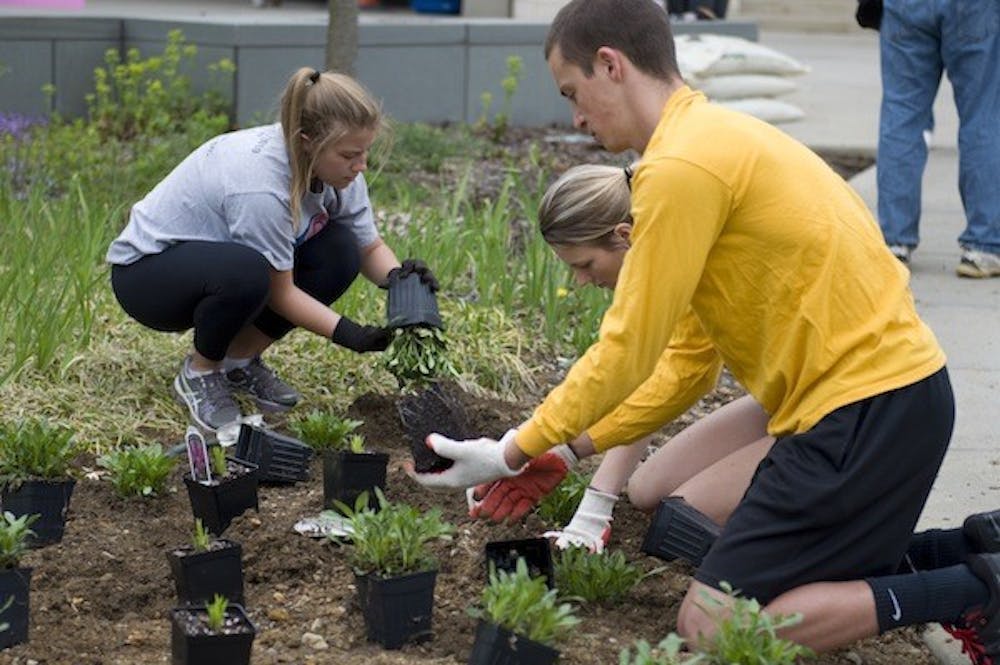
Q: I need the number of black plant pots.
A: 12